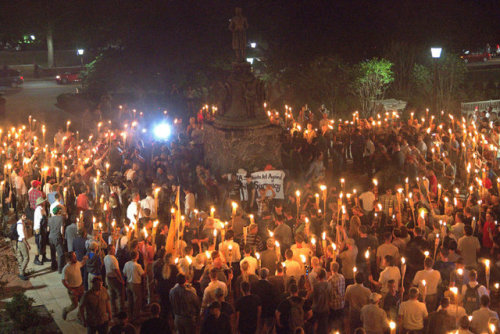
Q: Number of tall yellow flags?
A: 1